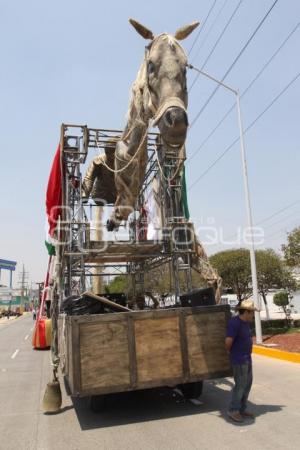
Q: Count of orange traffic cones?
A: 0